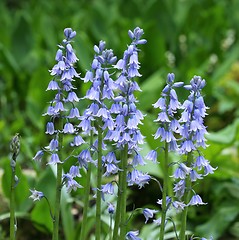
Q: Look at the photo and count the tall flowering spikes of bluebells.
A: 5